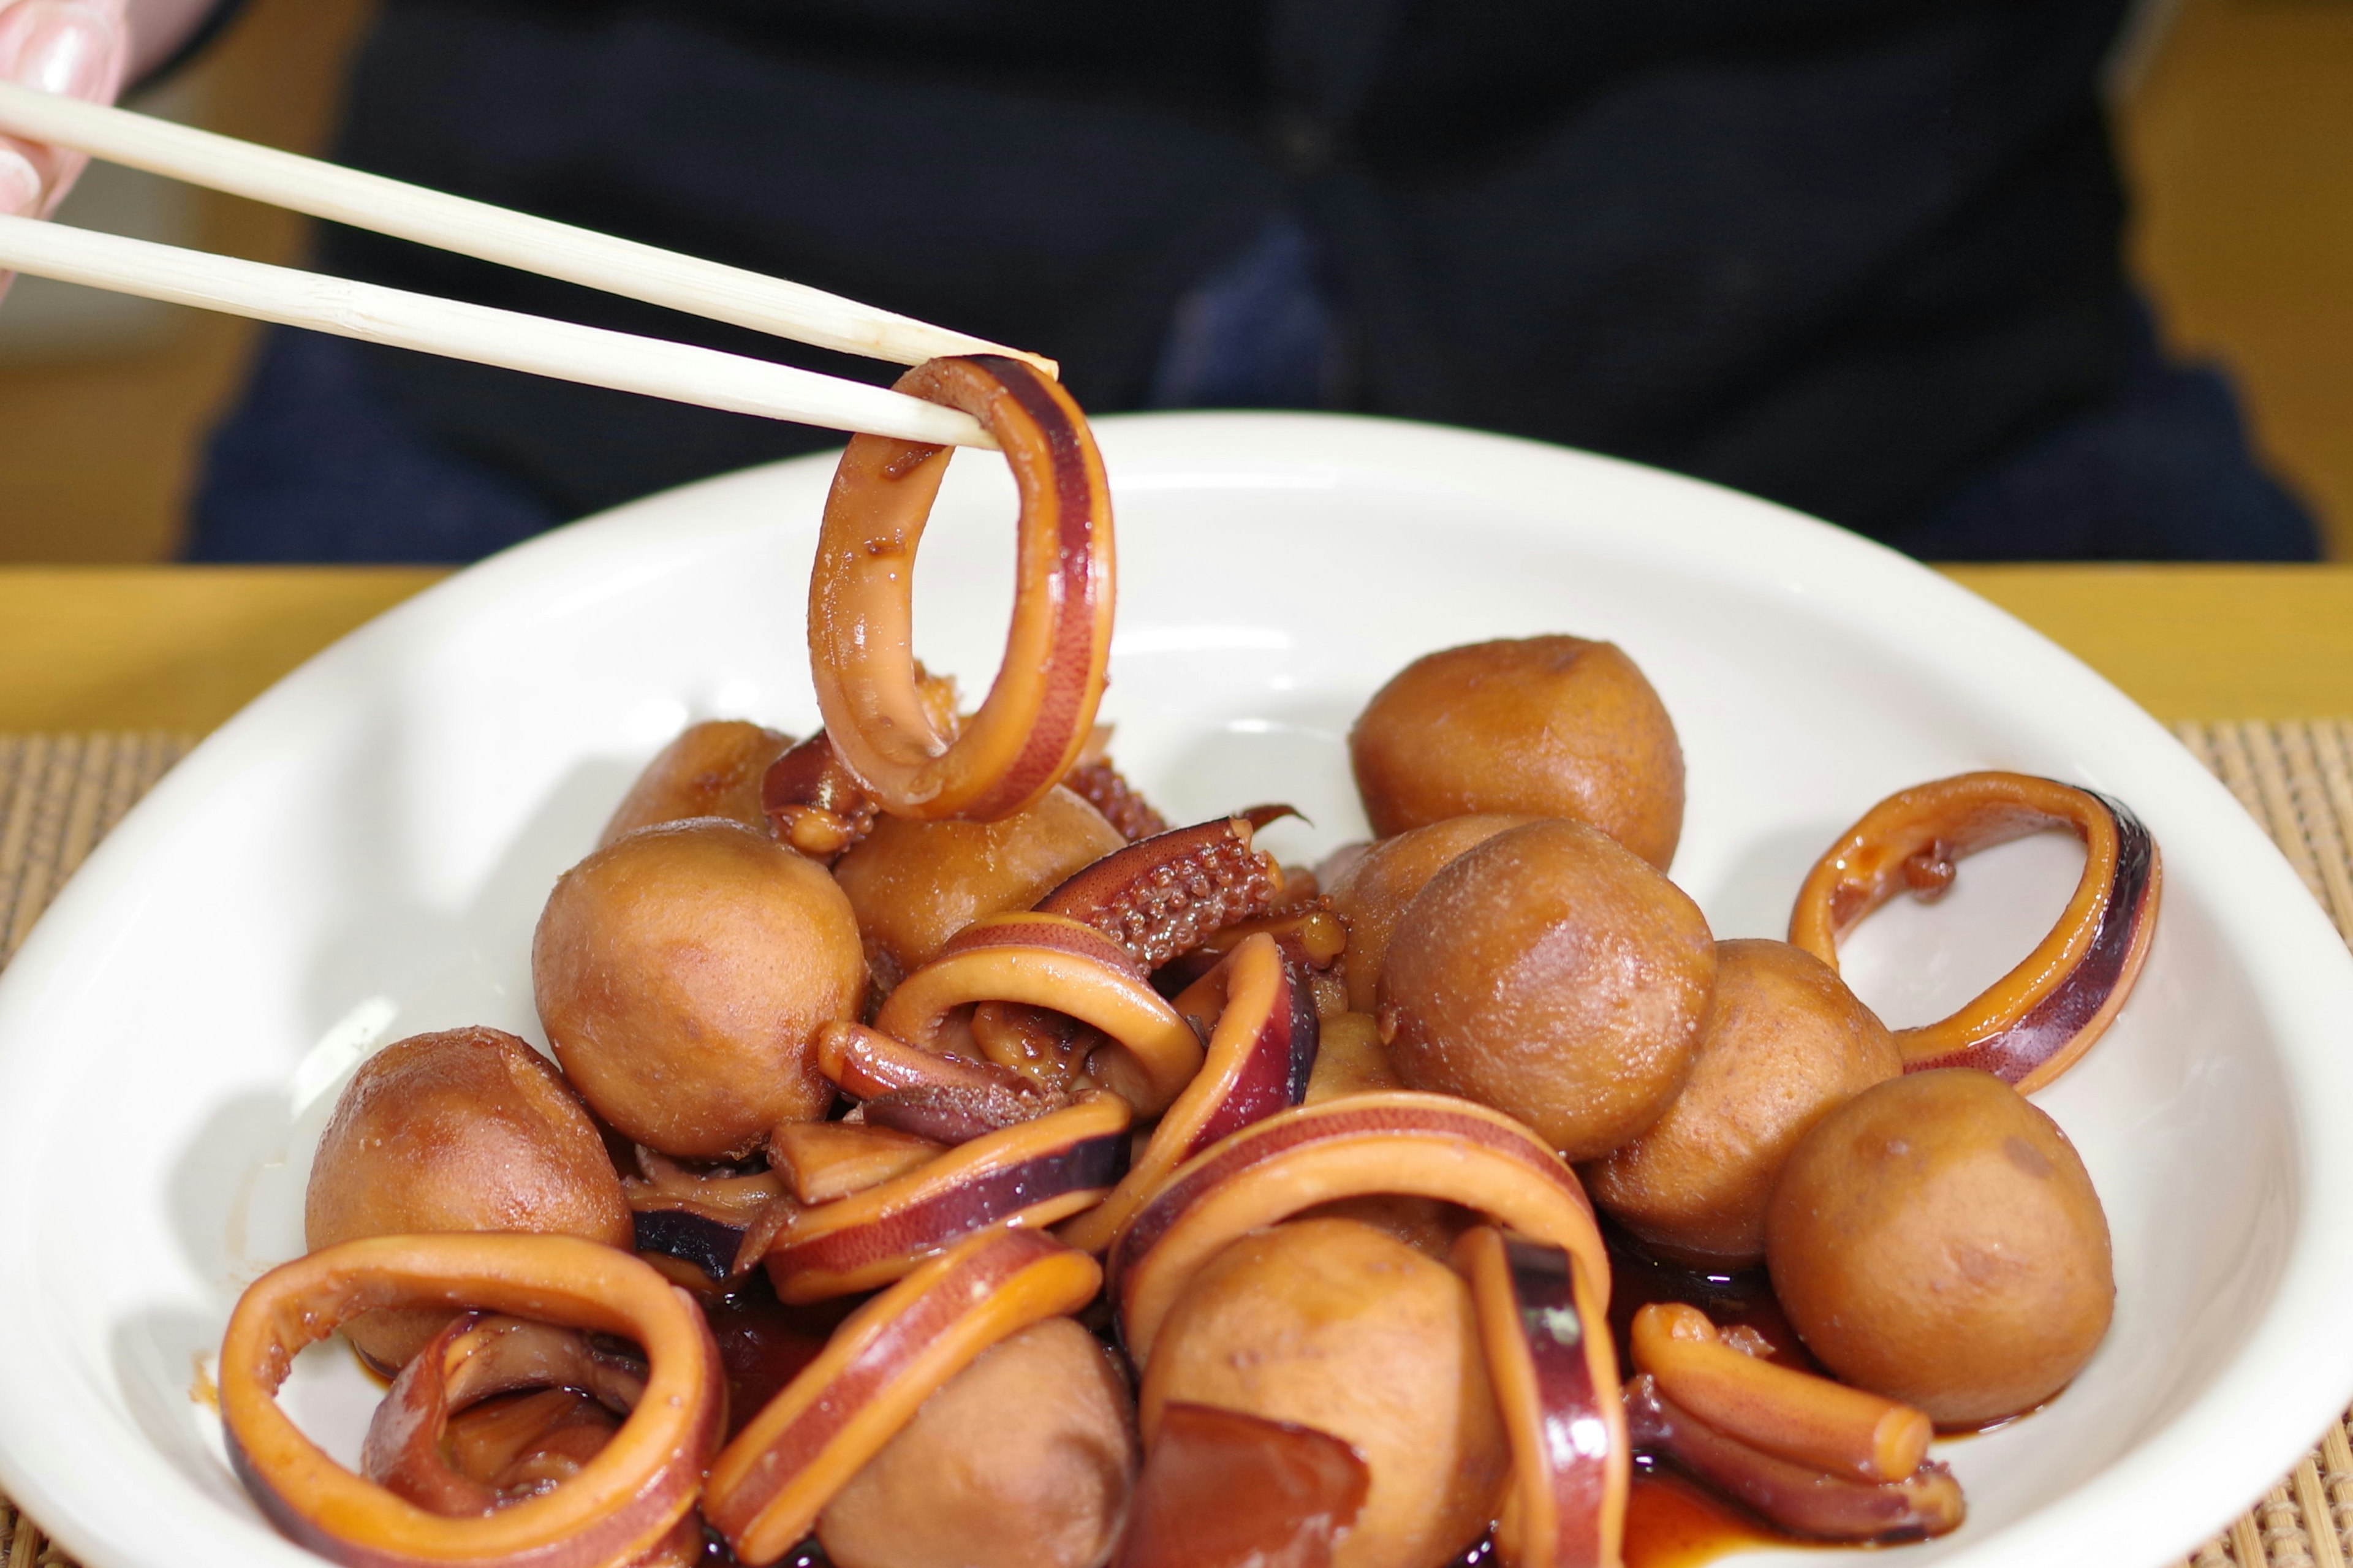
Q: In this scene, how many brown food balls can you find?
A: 11